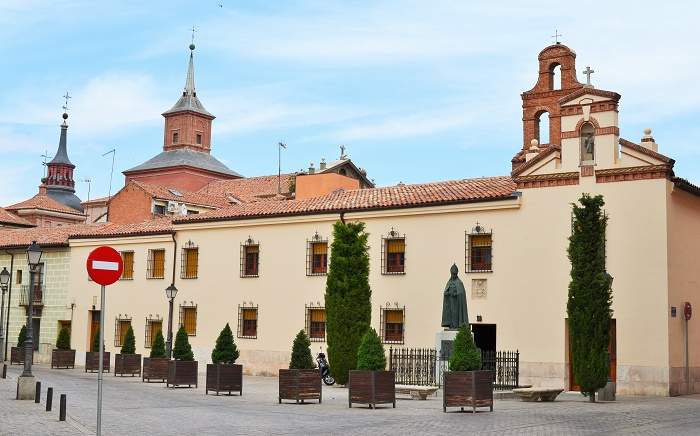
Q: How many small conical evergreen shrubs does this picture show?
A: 10